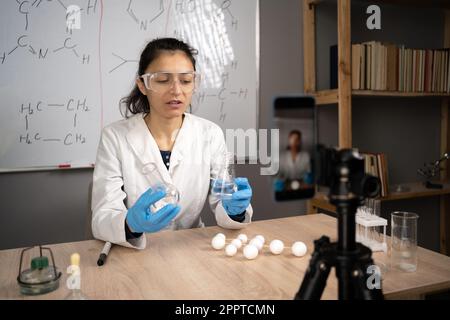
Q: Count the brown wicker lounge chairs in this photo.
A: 0